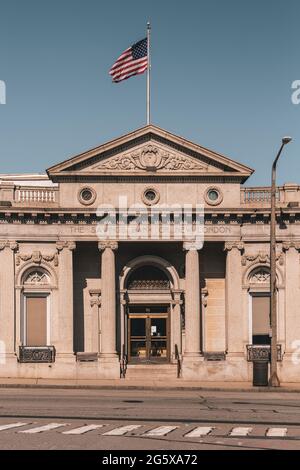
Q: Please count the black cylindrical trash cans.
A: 1